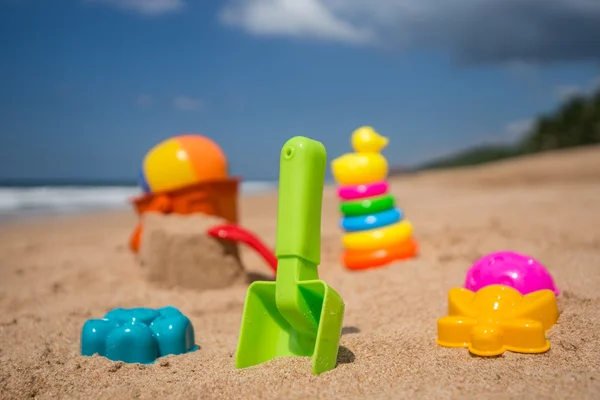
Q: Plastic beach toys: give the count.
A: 8